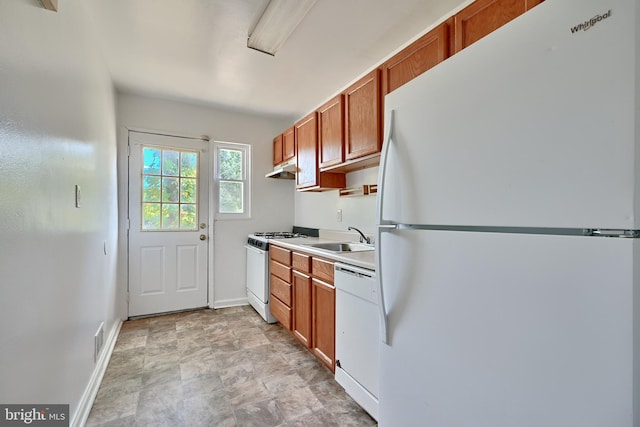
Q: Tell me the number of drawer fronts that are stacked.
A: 4